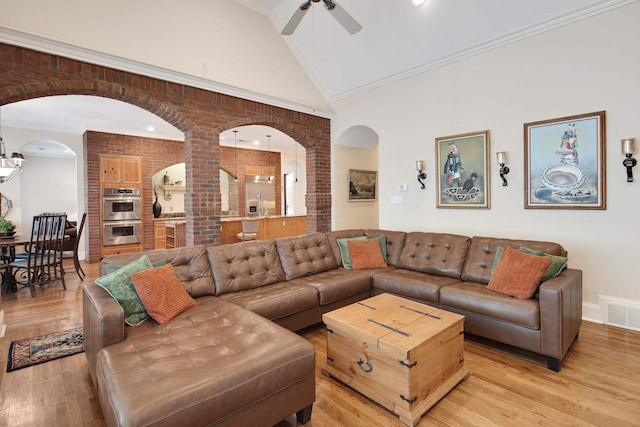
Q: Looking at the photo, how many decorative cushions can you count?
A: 9